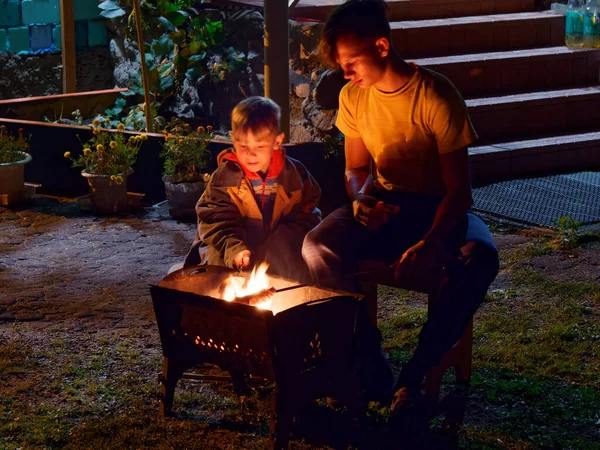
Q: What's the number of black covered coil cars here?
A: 0